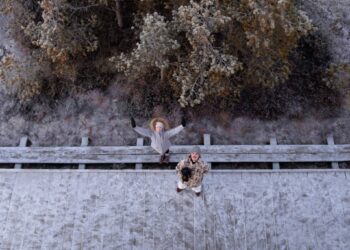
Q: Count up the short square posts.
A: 6